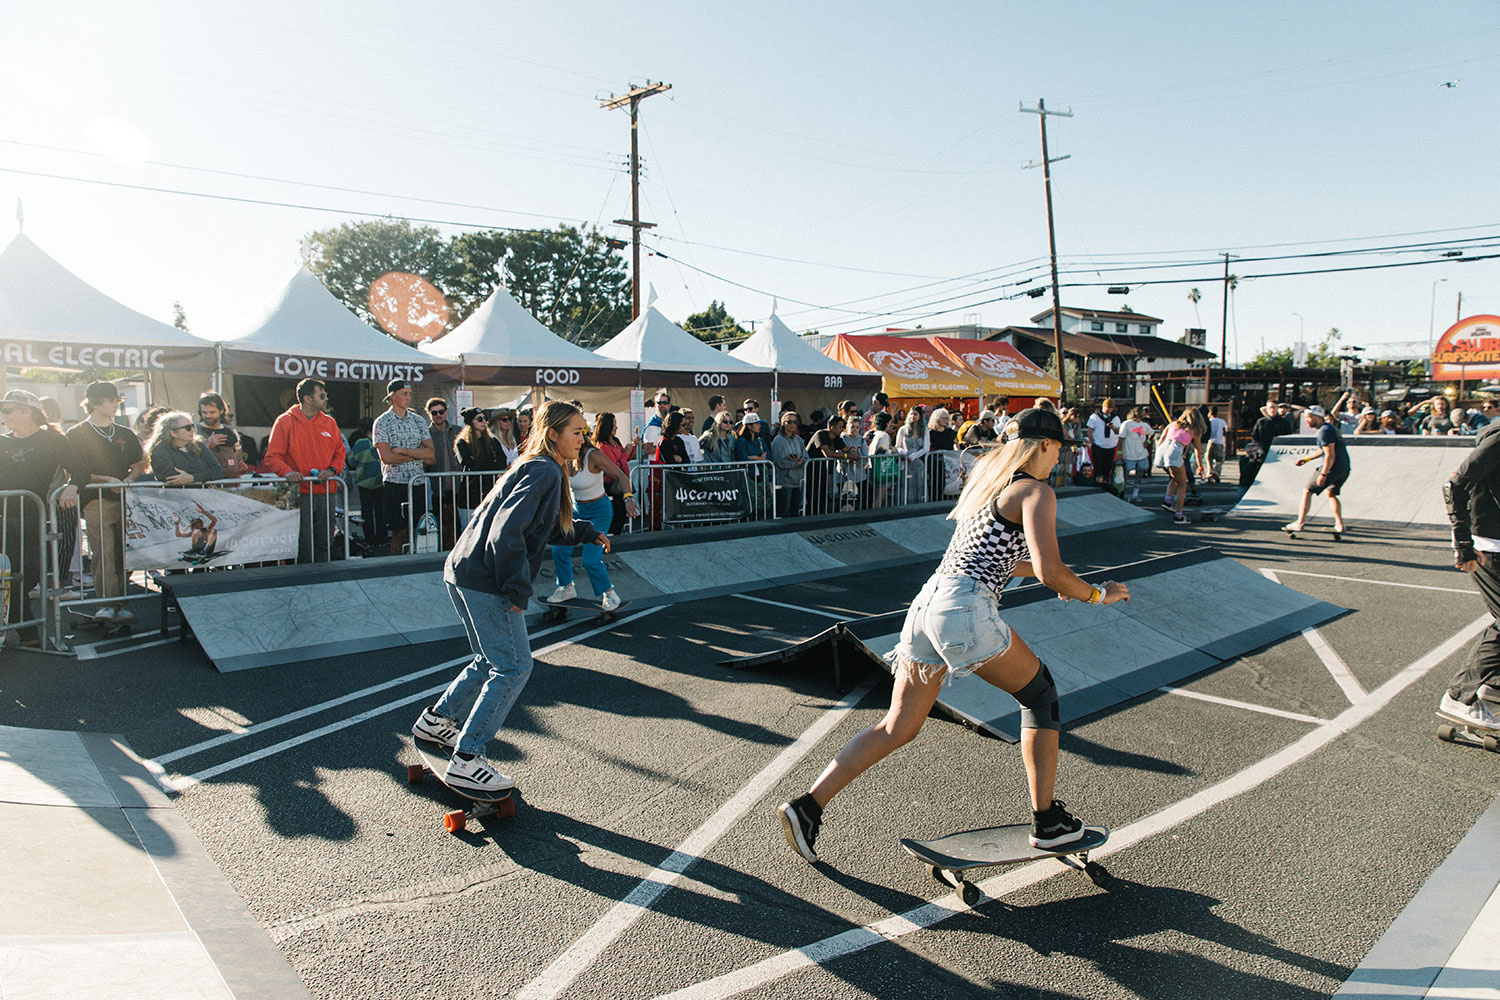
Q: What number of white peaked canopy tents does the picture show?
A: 5